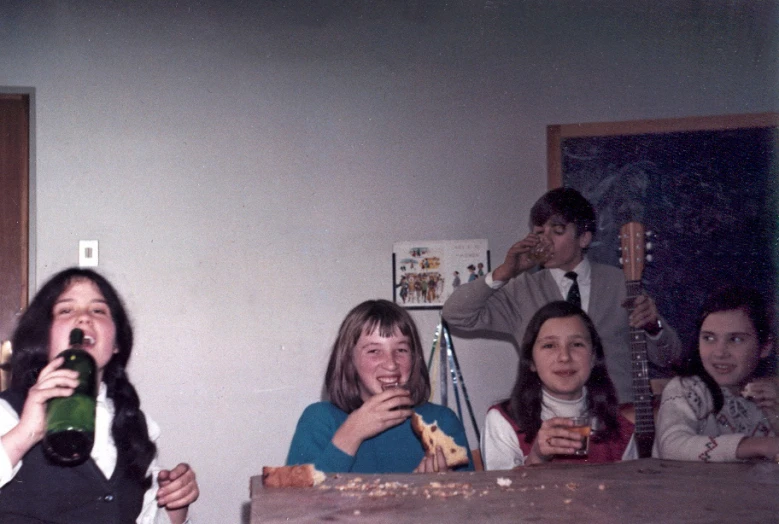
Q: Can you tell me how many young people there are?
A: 5